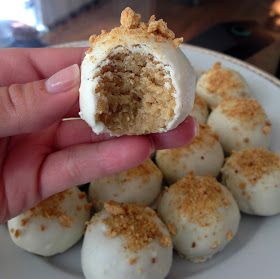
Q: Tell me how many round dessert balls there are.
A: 10